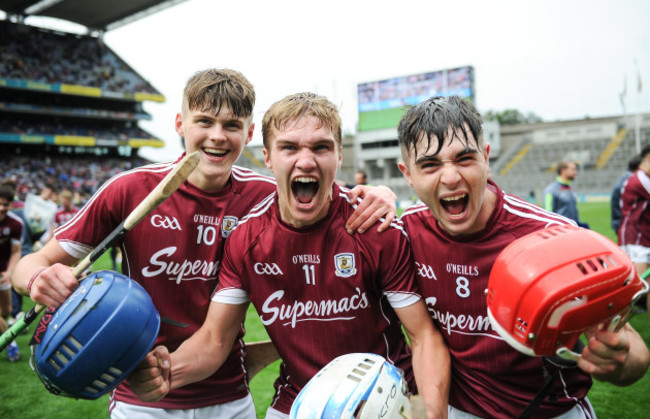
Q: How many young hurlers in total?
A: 3